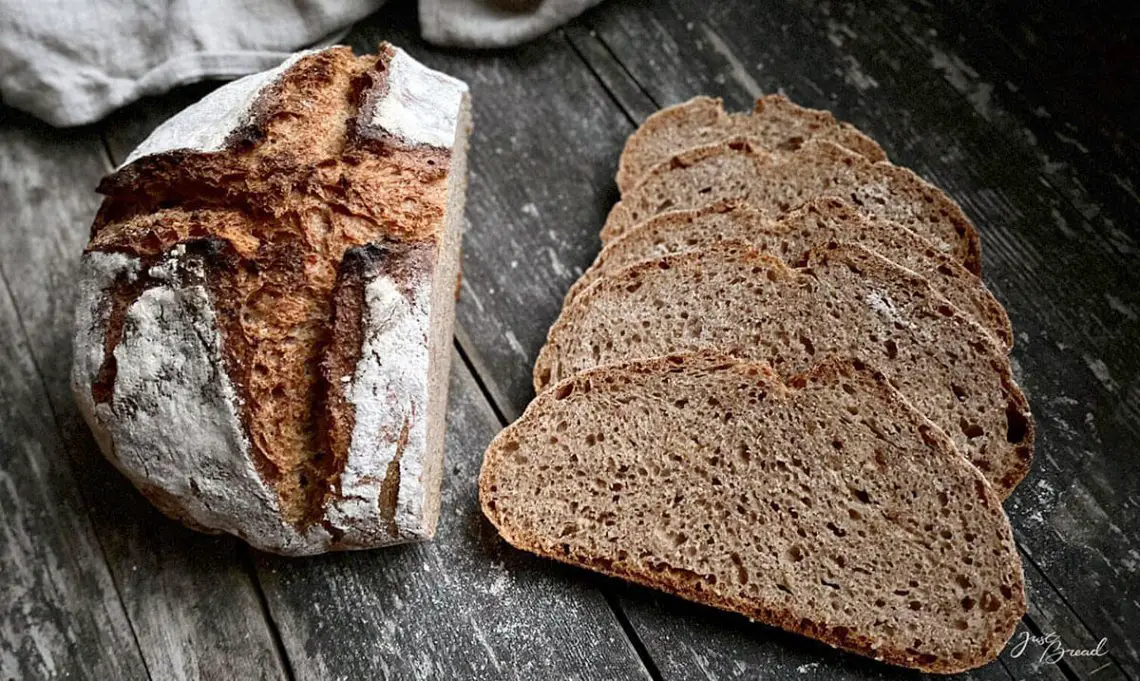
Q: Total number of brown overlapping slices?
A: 5